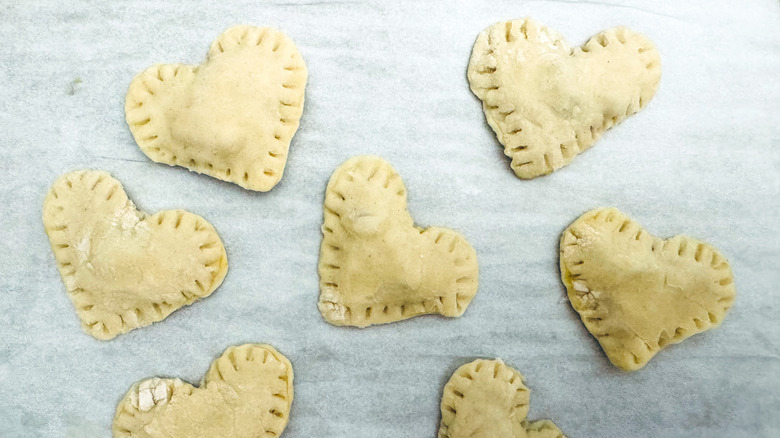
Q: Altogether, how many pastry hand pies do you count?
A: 7